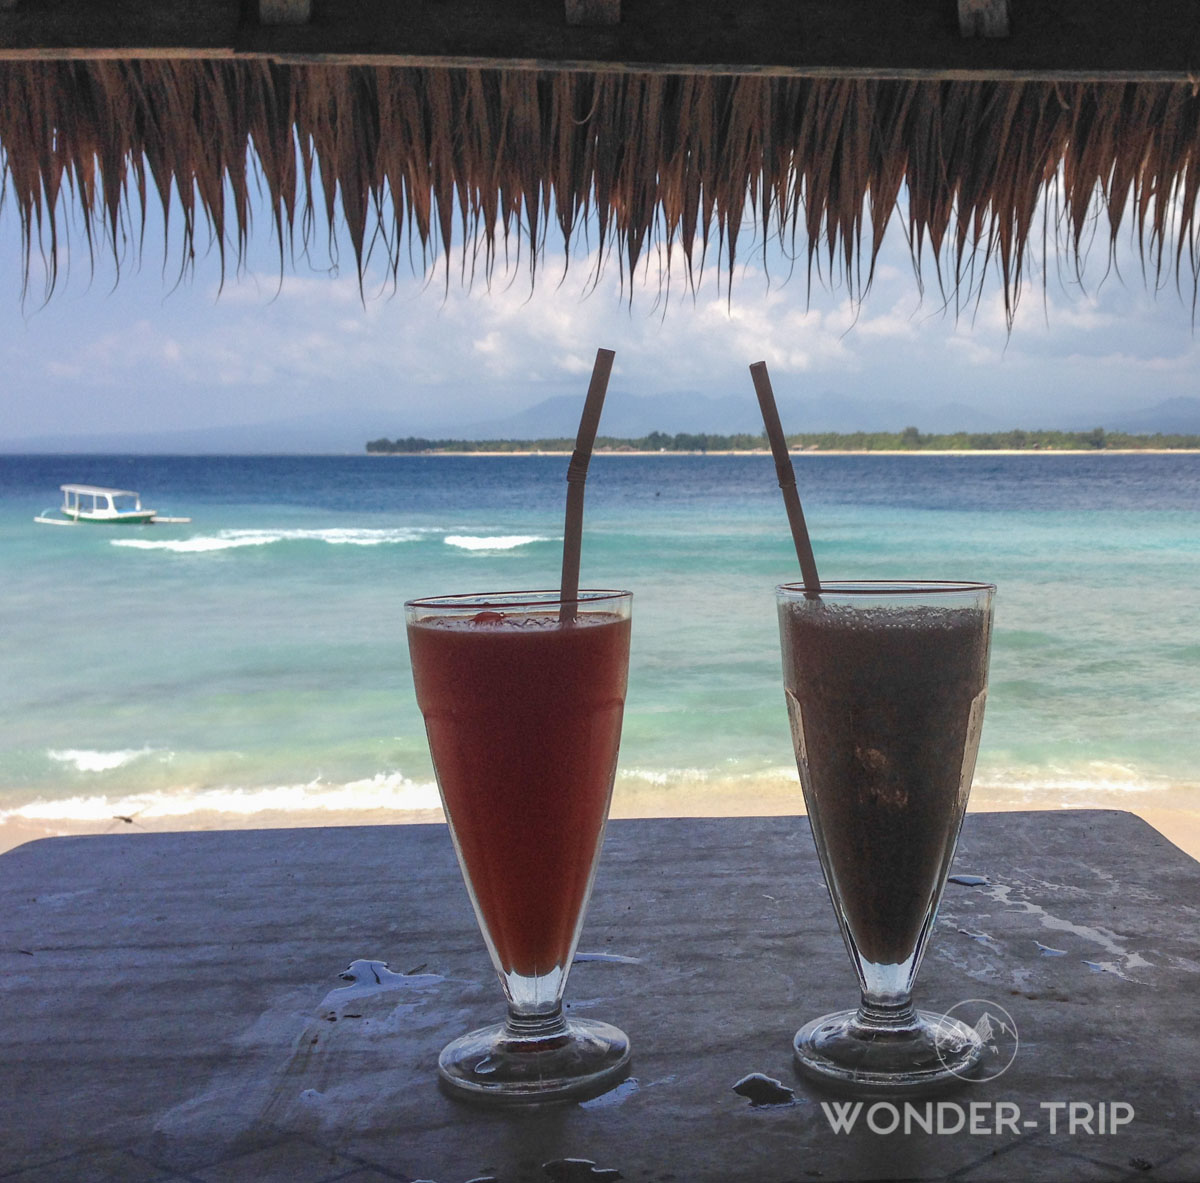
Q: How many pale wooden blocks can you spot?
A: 3